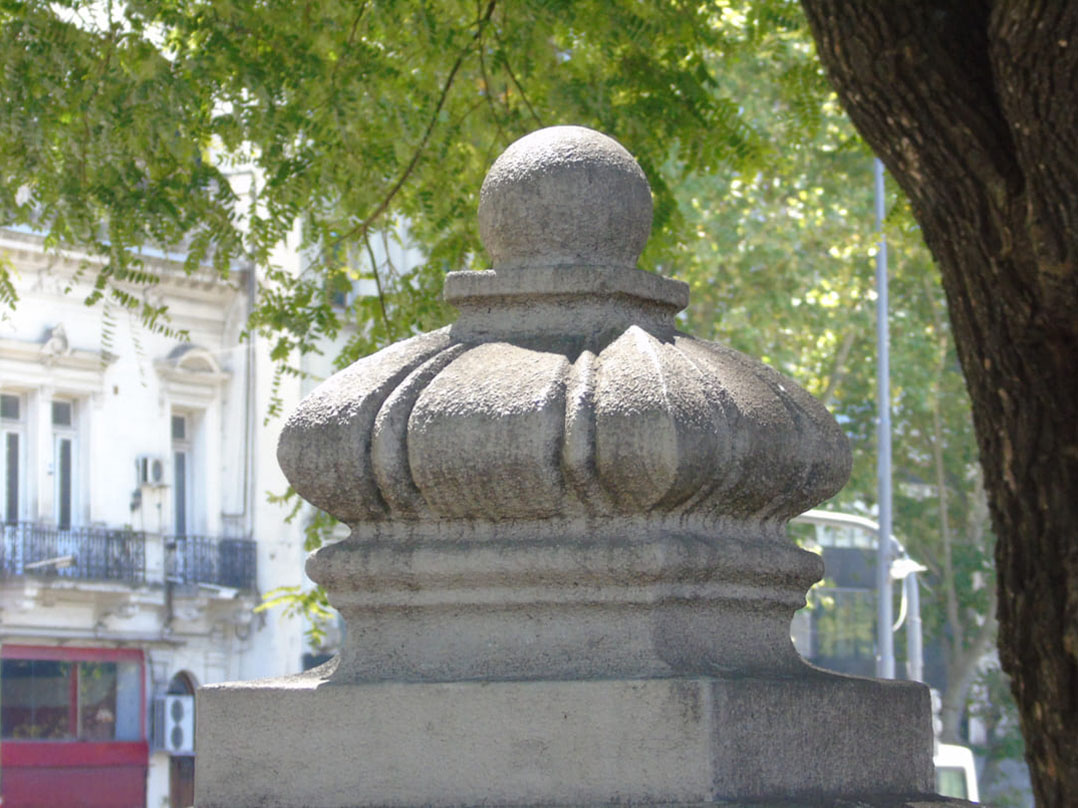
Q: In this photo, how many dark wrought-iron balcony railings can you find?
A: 2